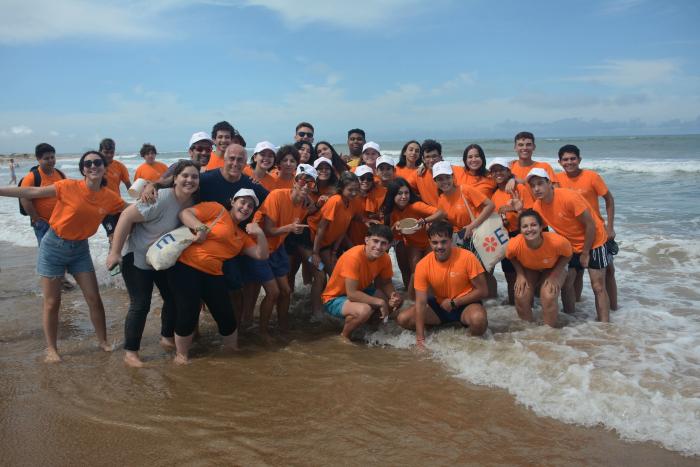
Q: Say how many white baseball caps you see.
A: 11